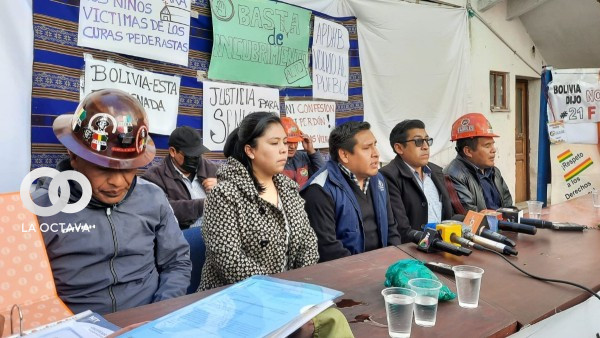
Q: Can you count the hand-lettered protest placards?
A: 6